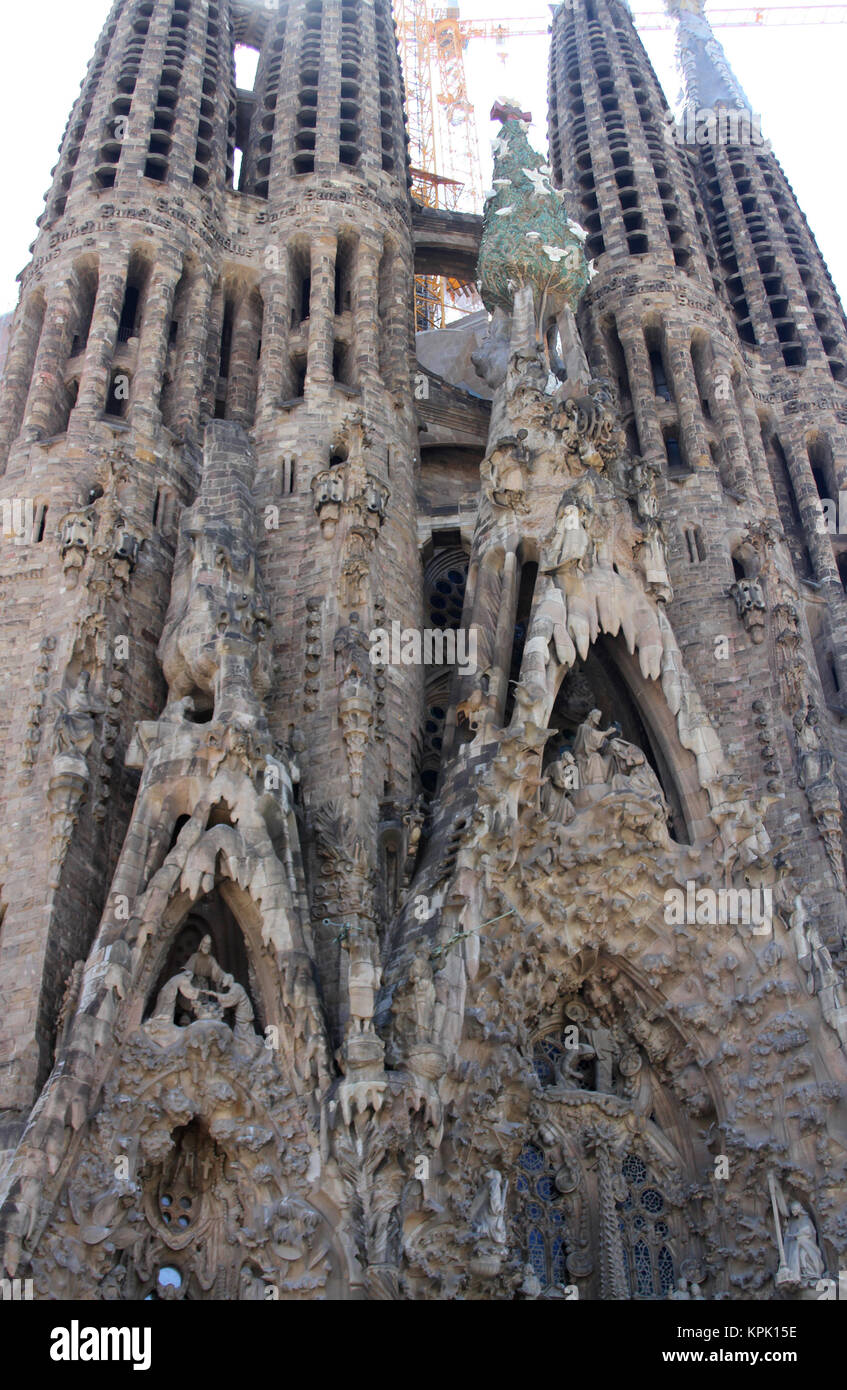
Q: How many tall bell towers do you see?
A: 4